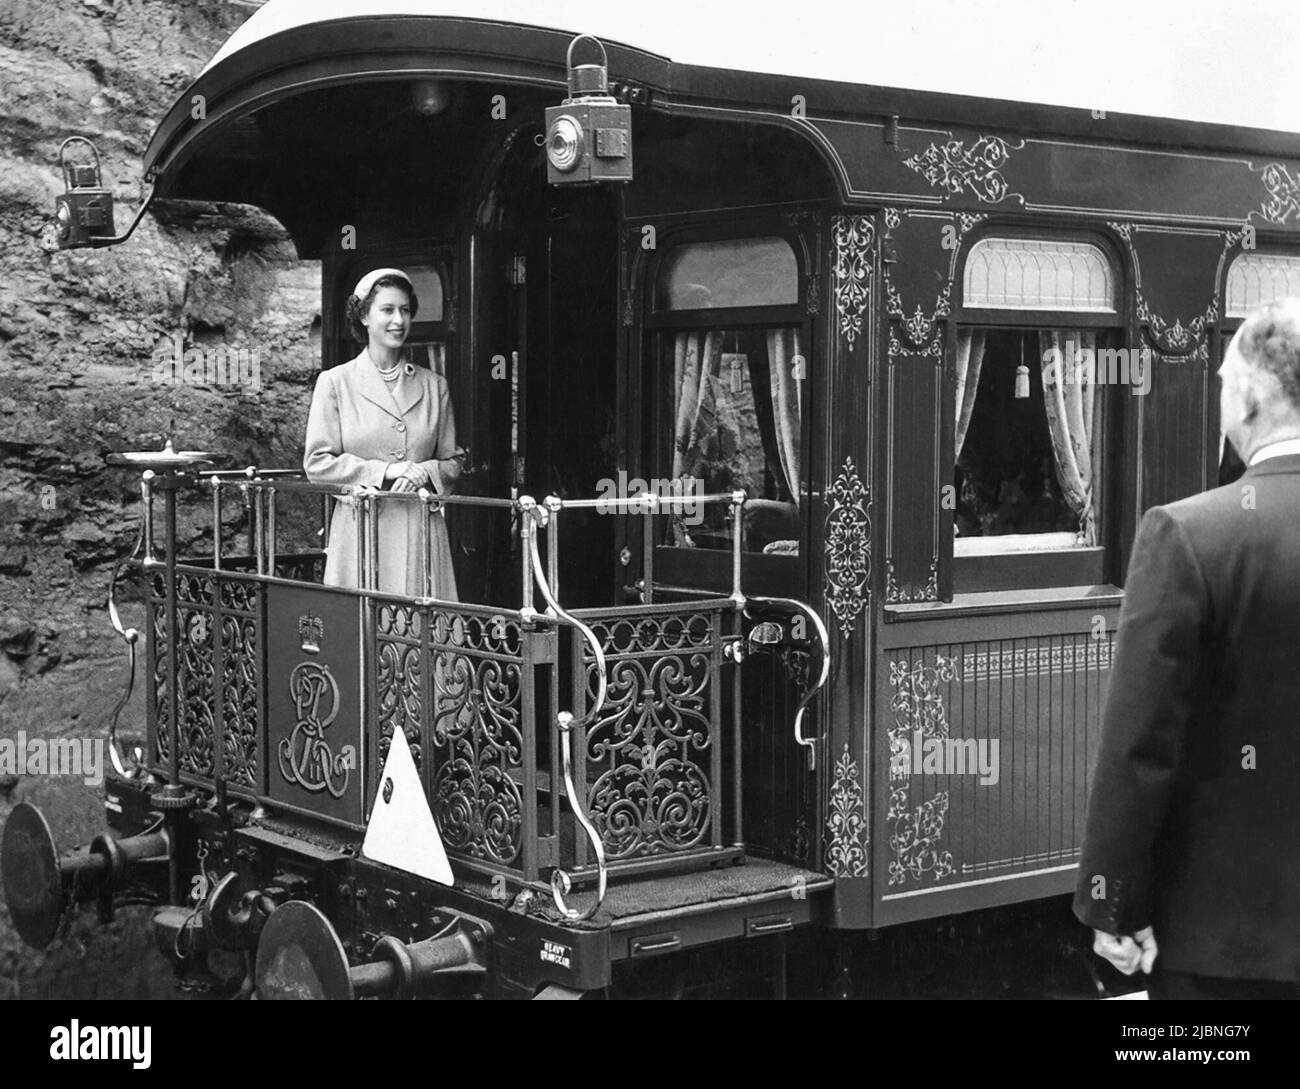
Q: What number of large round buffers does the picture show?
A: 2